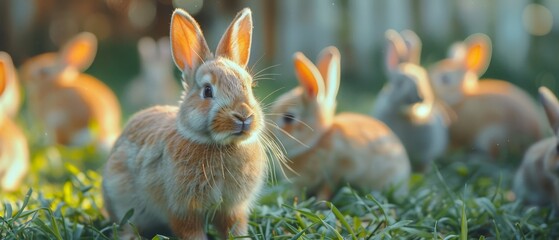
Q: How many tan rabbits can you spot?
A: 5